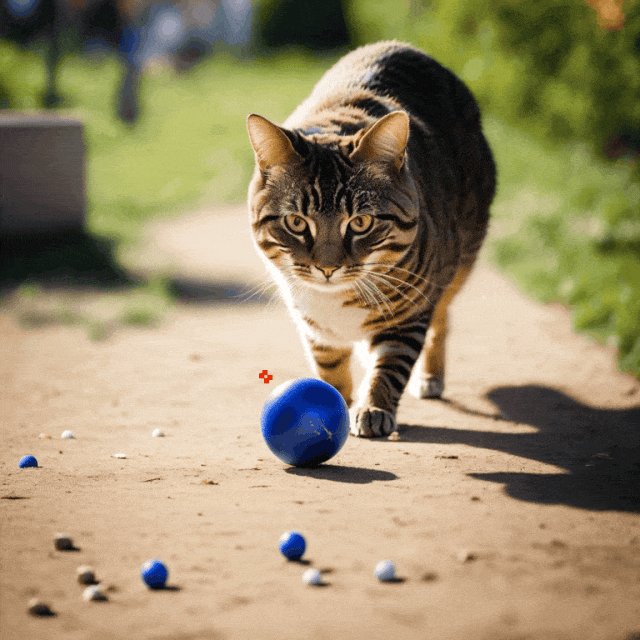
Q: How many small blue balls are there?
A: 3